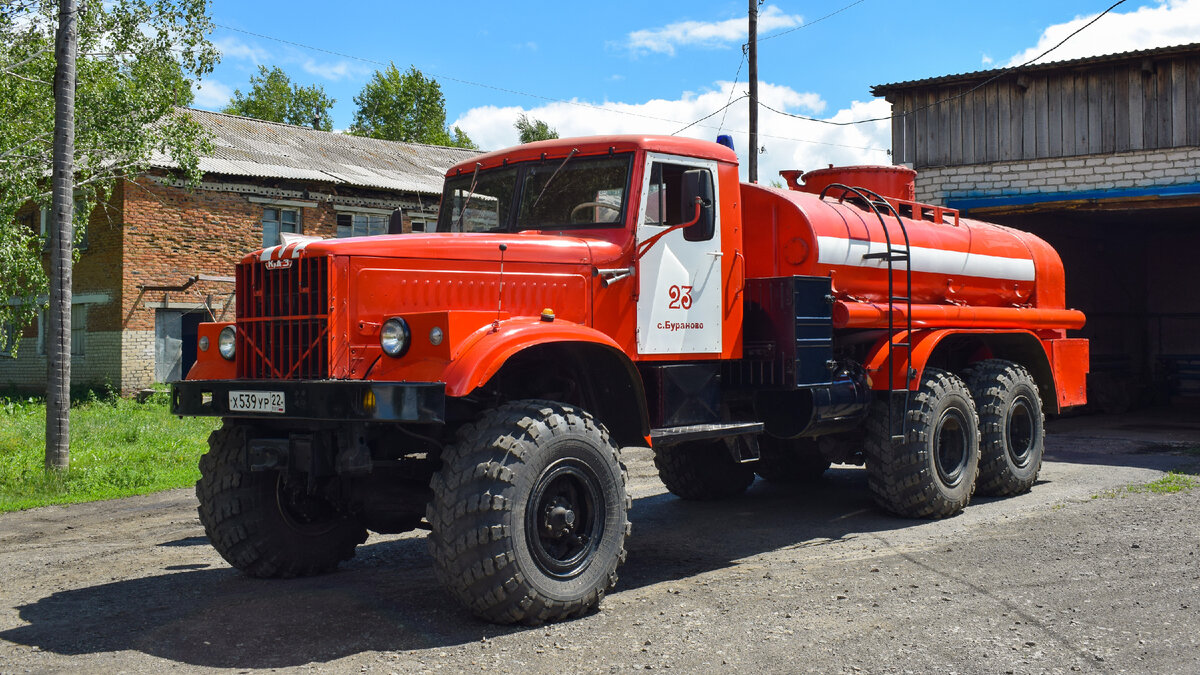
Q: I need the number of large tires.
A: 6